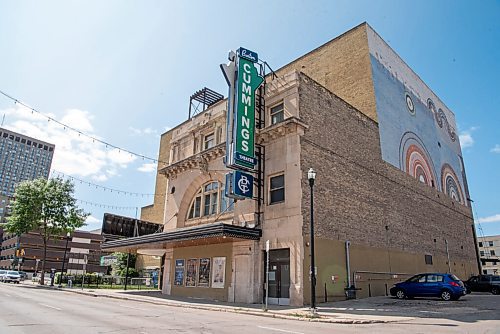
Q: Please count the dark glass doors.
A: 2